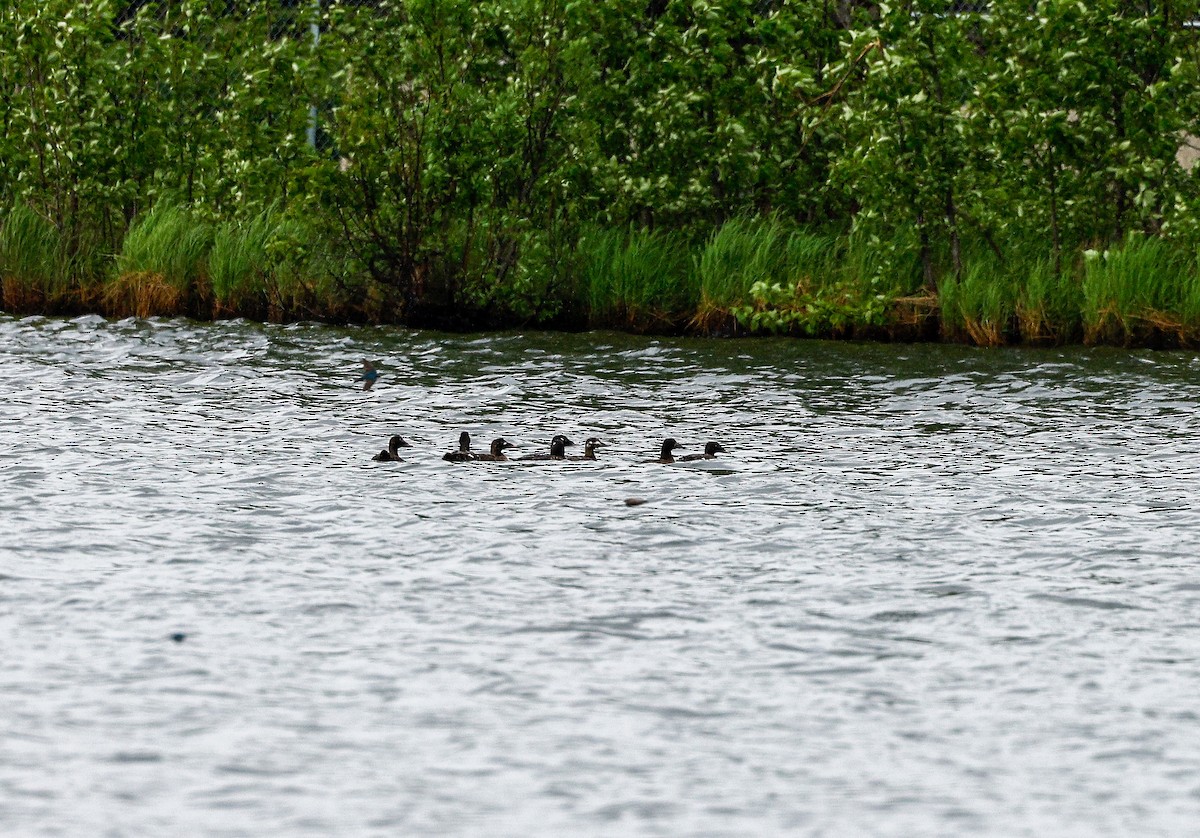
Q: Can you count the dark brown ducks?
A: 7